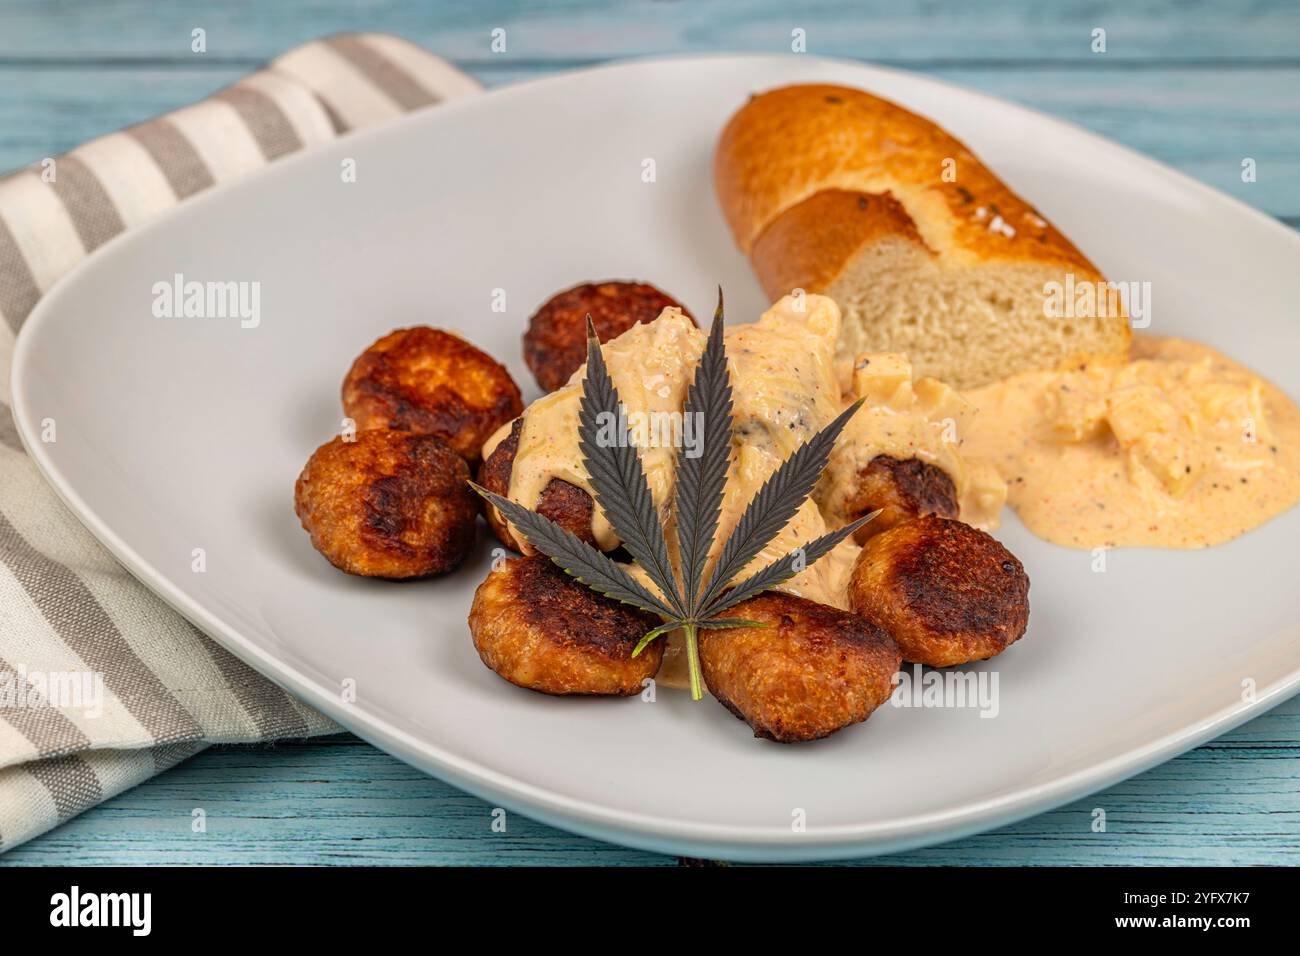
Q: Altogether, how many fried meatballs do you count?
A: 8